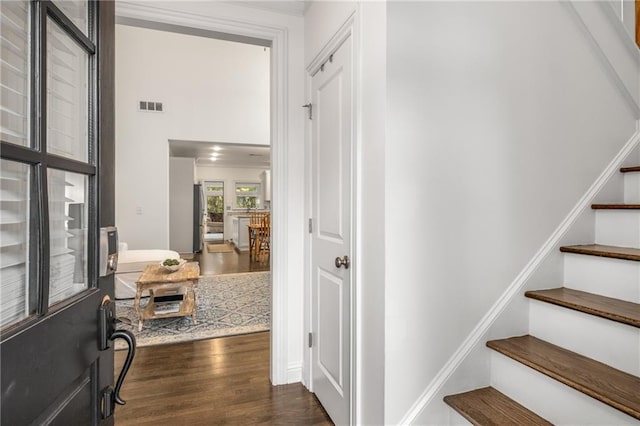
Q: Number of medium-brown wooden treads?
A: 6